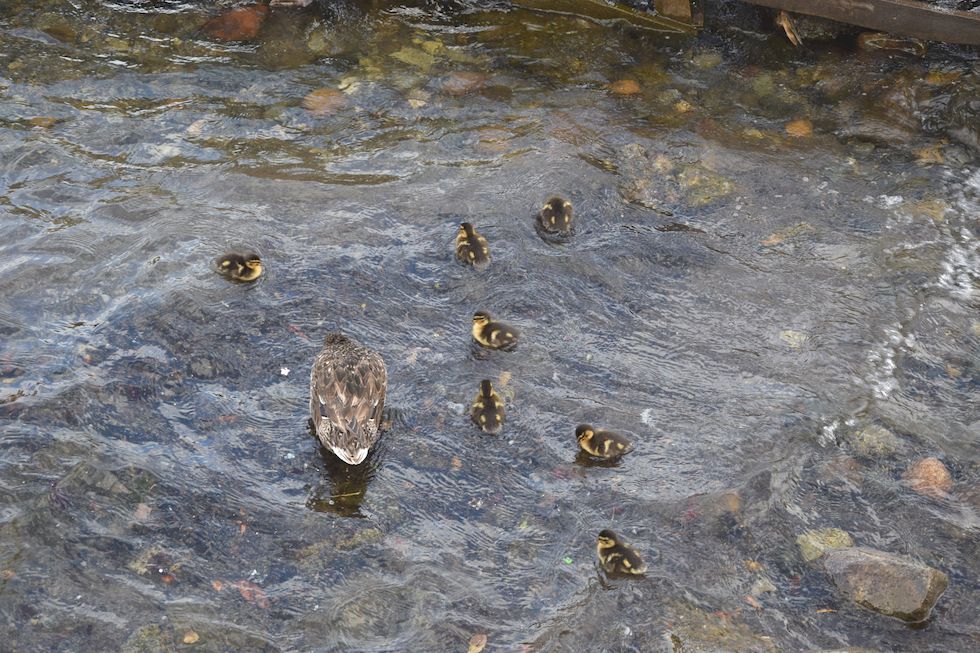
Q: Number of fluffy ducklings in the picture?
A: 7